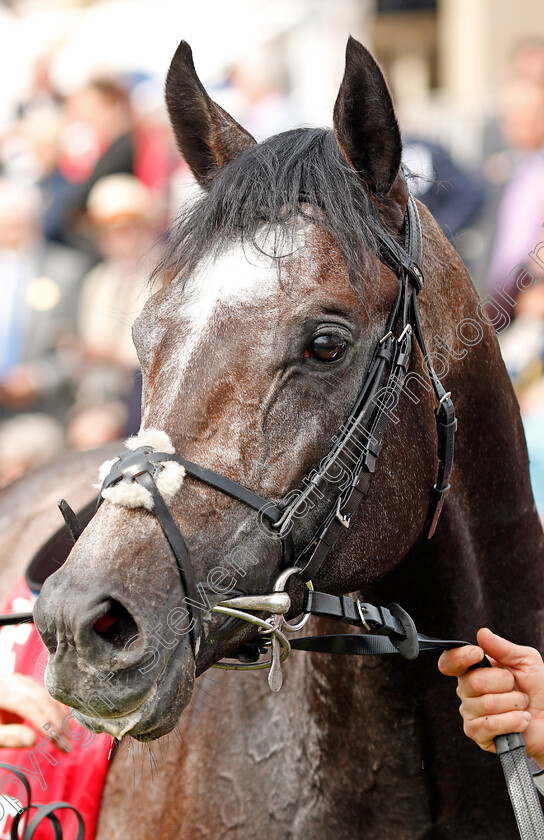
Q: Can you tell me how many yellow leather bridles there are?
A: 0